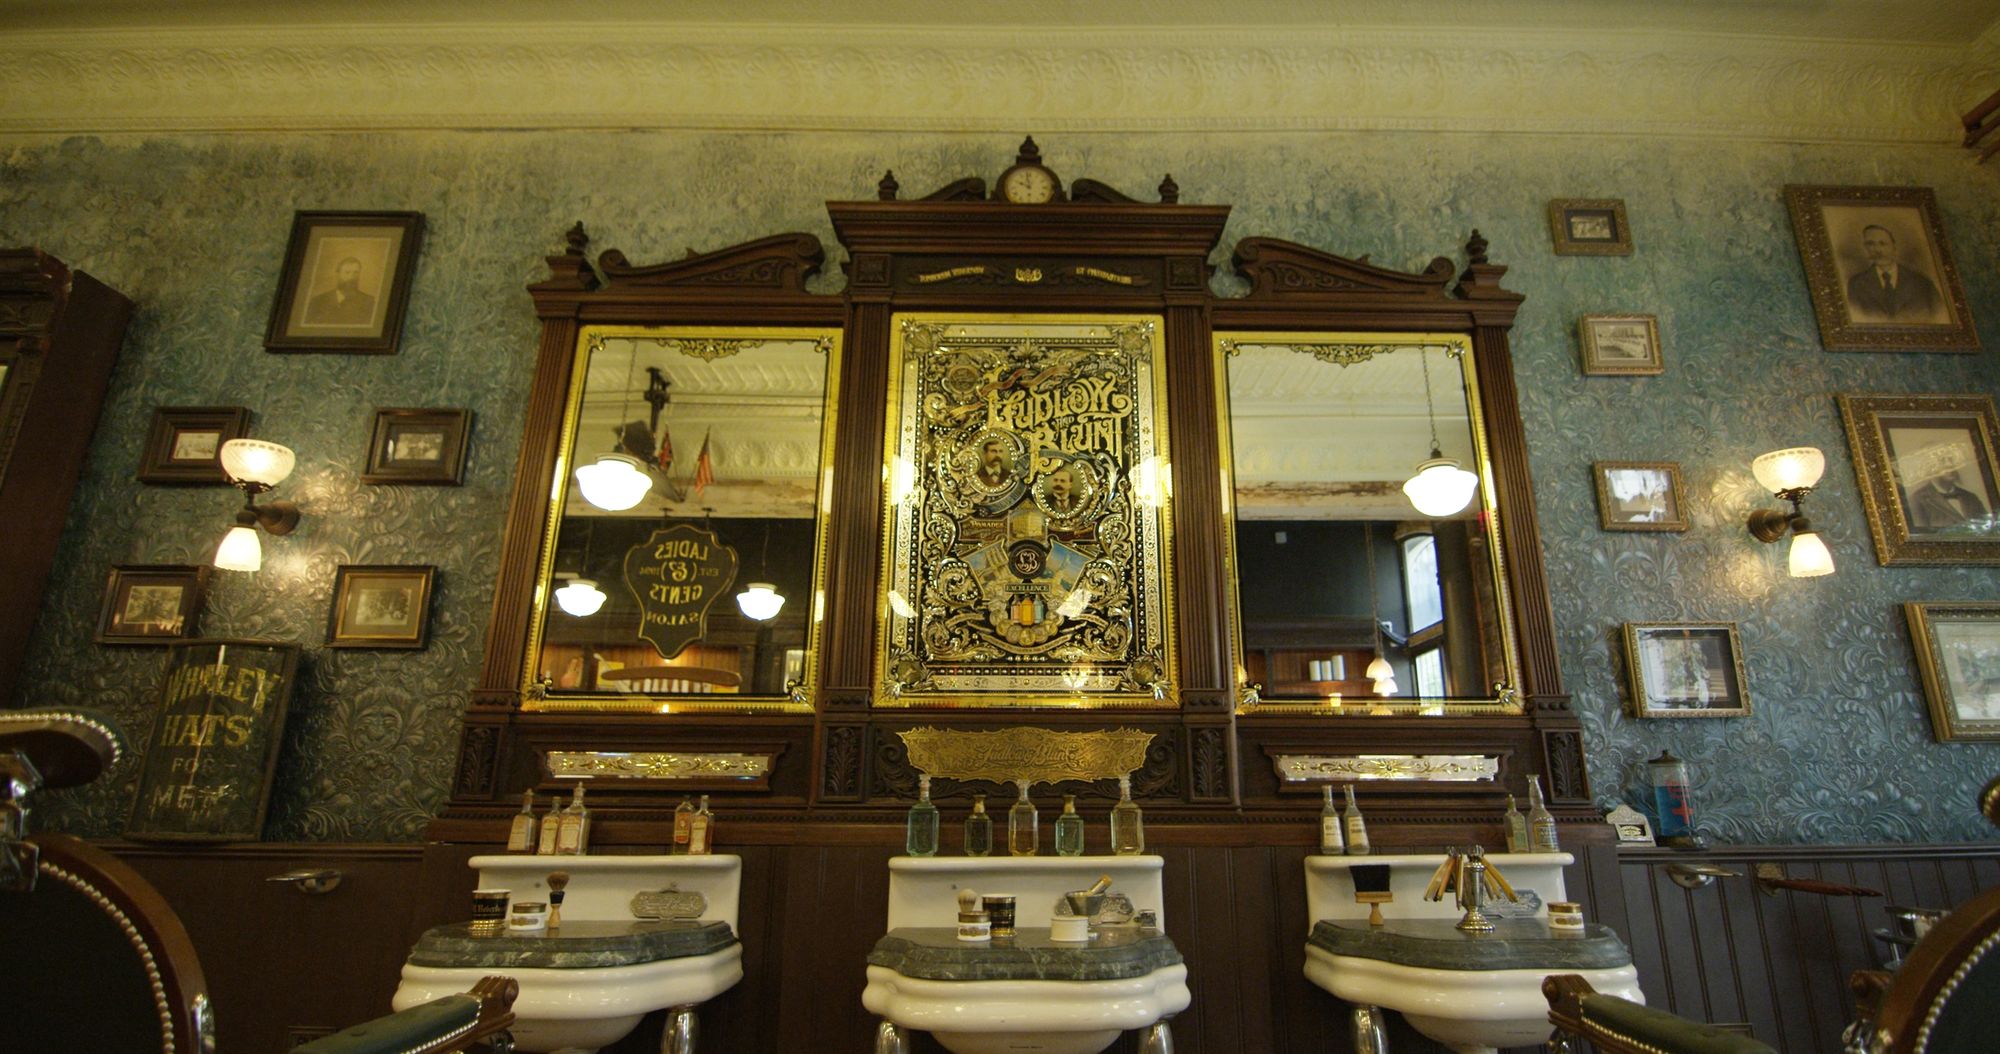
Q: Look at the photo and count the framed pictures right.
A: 7